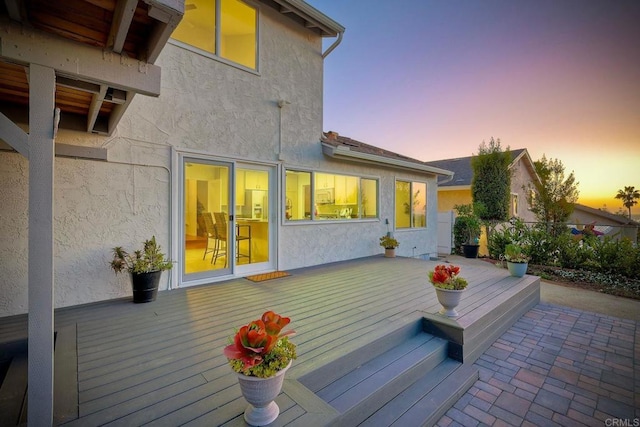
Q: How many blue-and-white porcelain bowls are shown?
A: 0